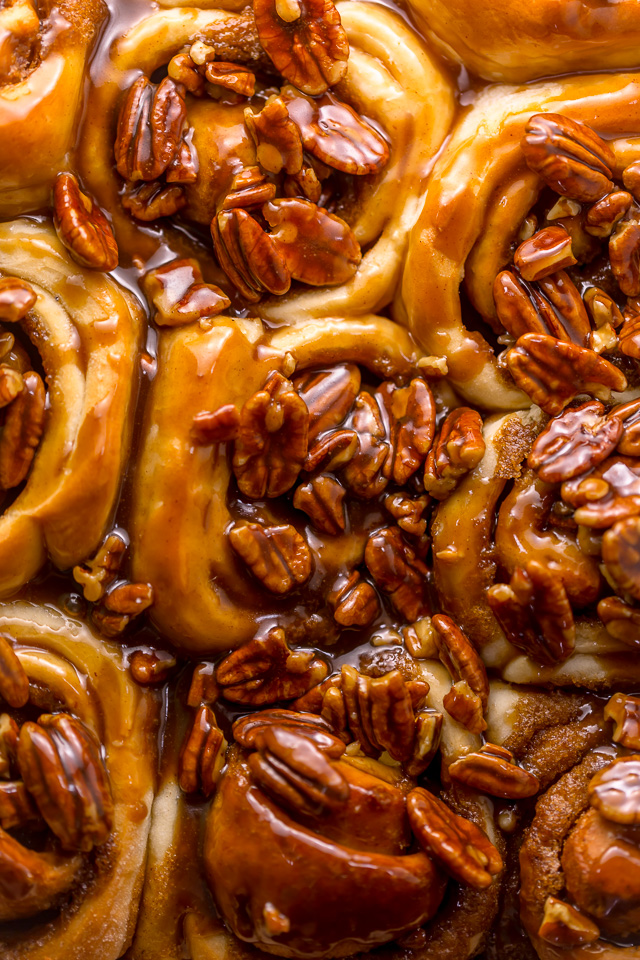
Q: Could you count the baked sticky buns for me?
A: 10